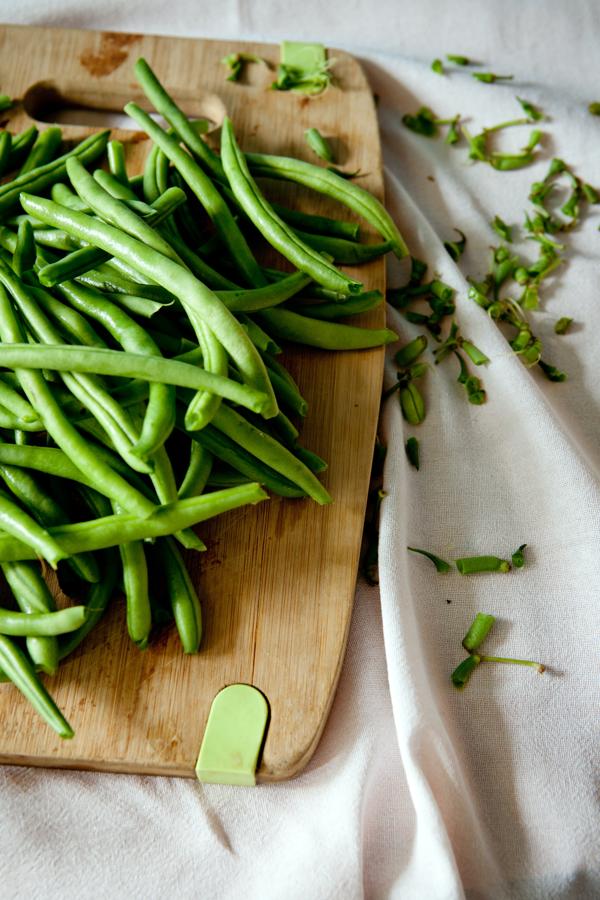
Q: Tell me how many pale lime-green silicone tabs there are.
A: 2